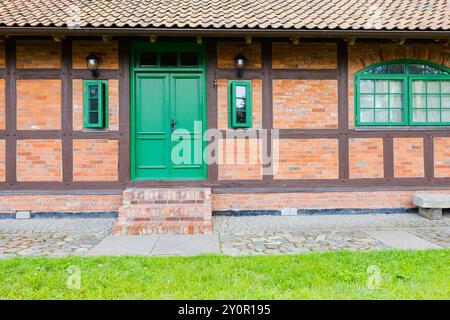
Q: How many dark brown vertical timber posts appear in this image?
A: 8